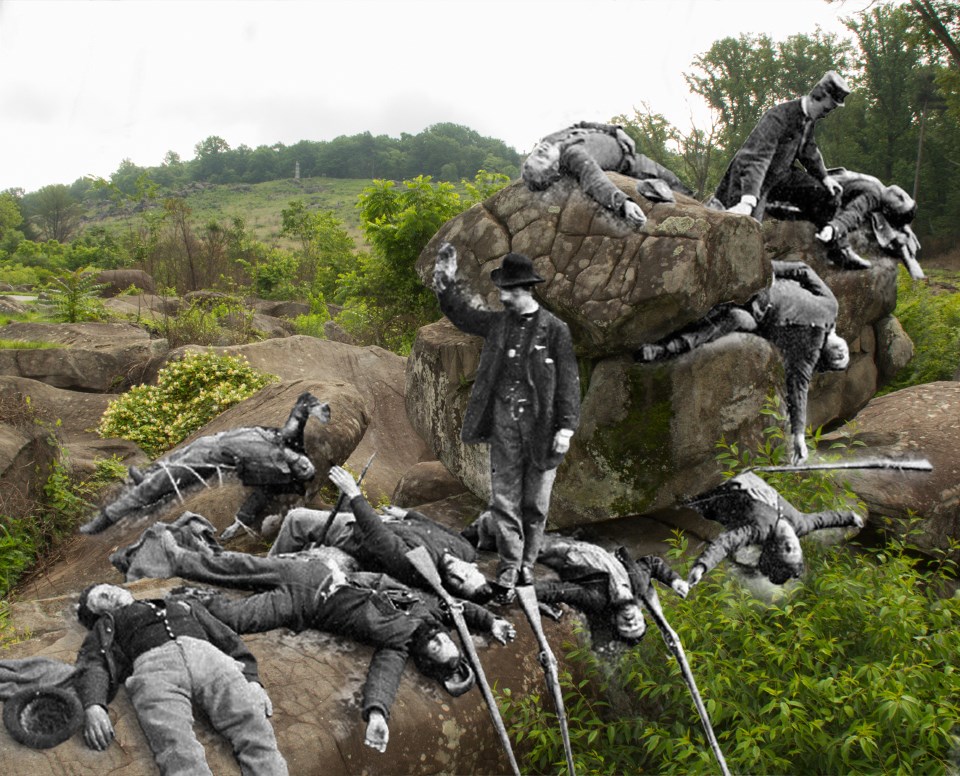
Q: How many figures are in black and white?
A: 11